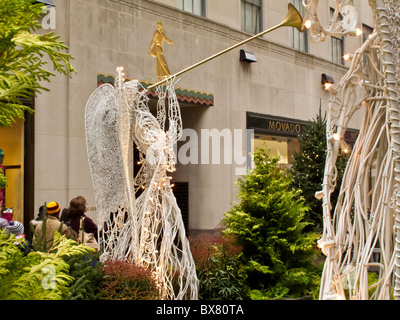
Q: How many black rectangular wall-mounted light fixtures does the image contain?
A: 2